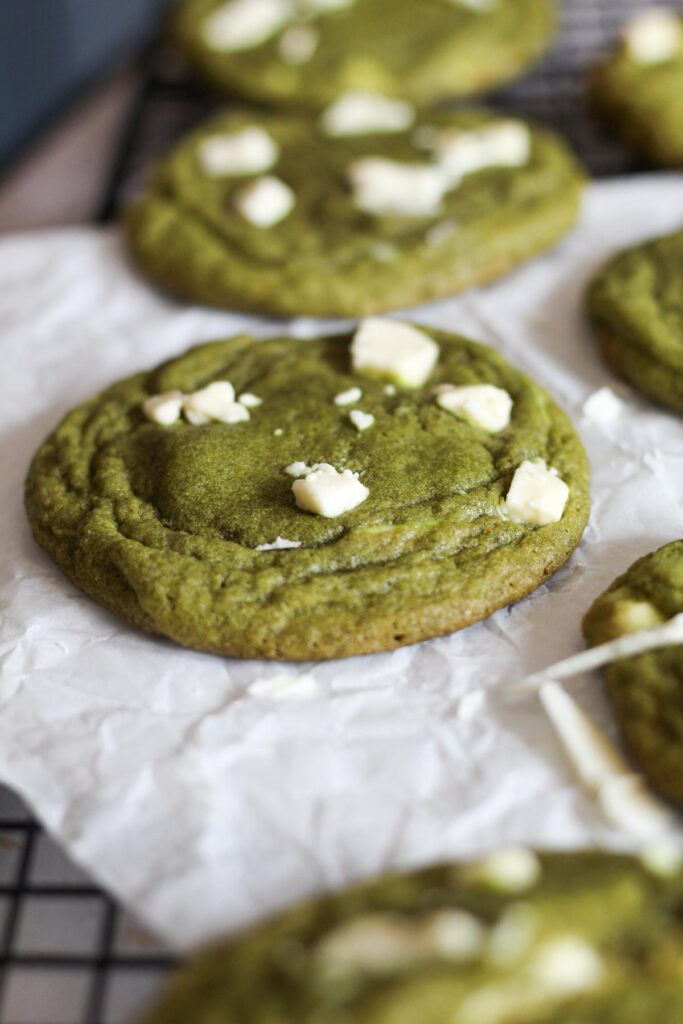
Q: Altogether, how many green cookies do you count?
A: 7